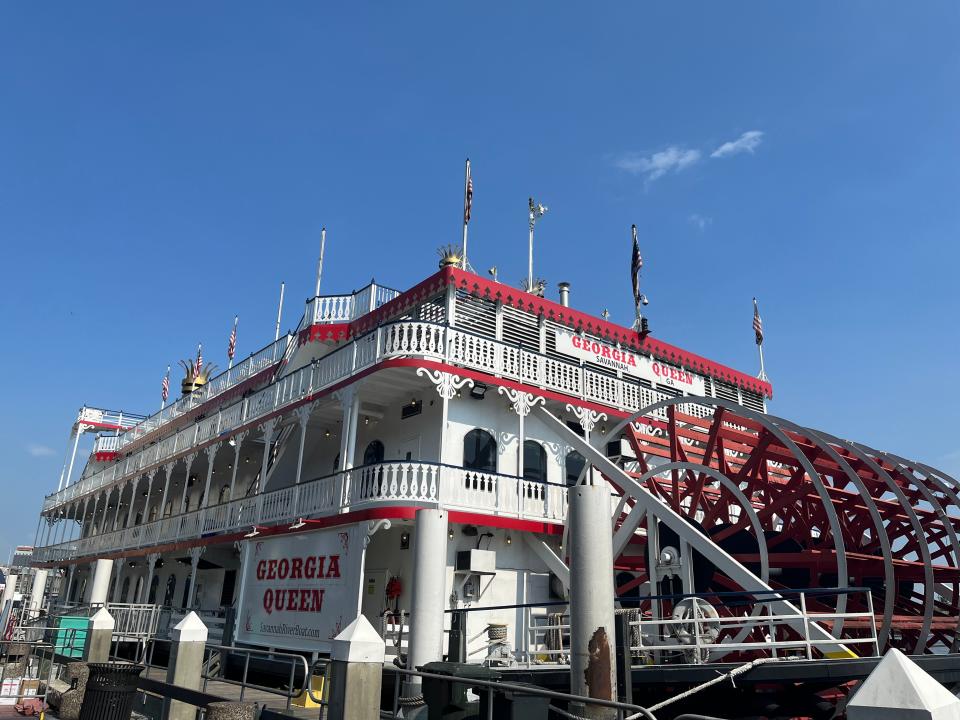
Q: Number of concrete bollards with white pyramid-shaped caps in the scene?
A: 4